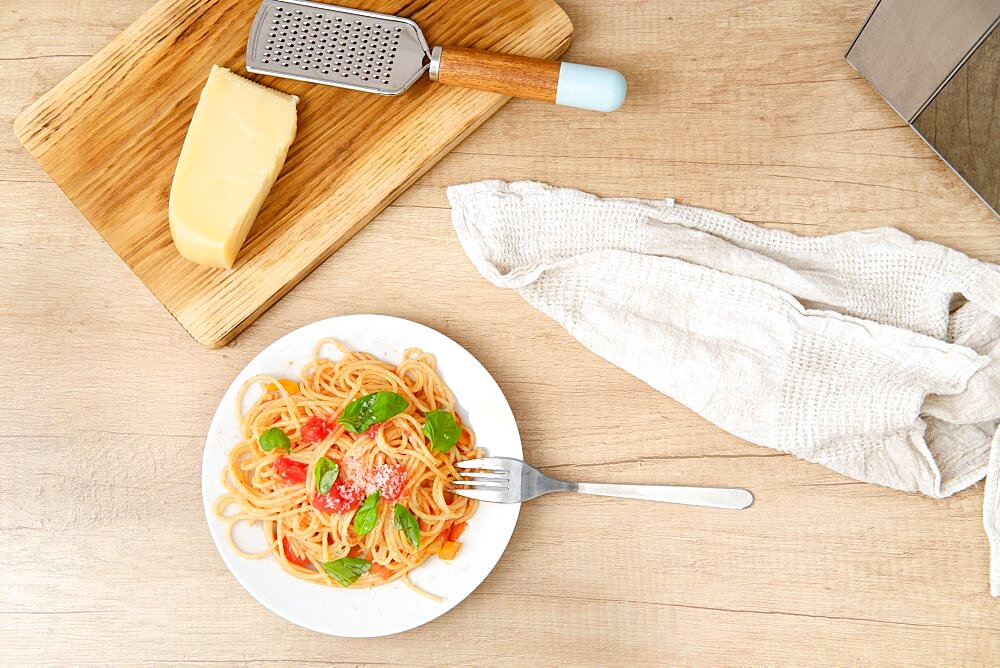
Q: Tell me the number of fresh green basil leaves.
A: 7